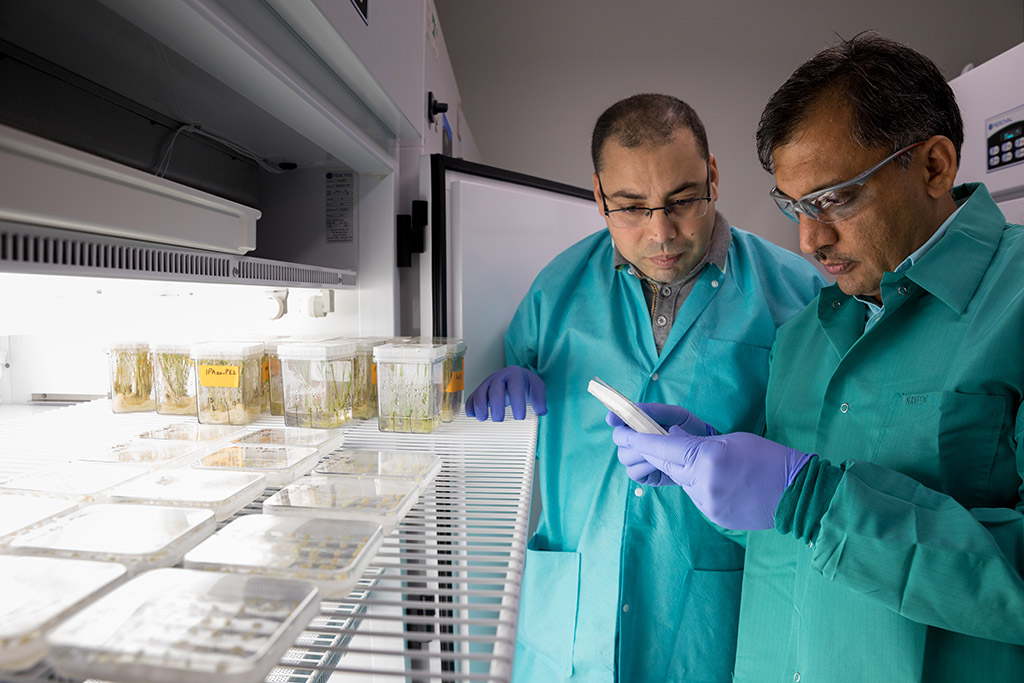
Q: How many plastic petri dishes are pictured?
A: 14